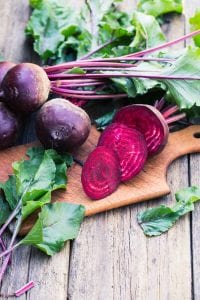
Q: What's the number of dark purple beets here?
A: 4